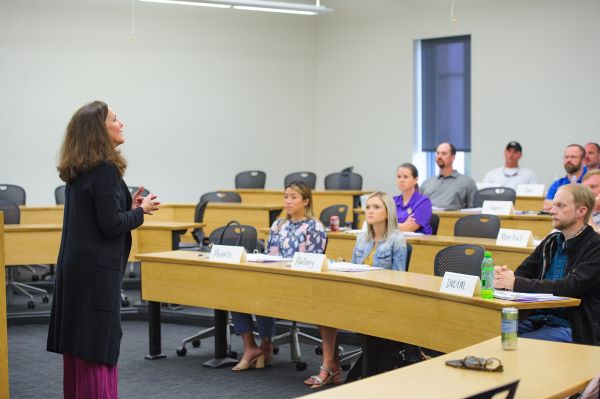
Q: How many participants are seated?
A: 9